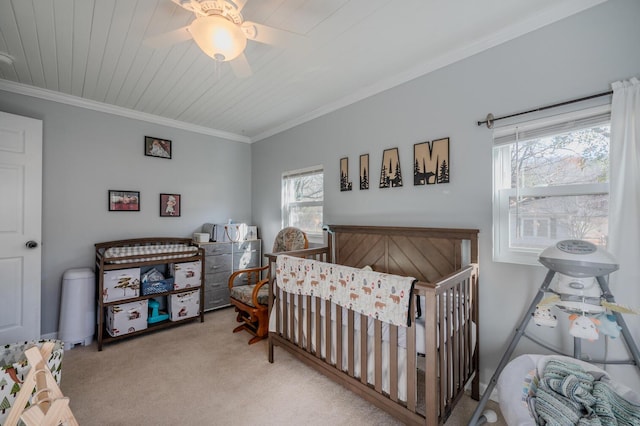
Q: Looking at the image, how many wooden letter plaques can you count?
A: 4